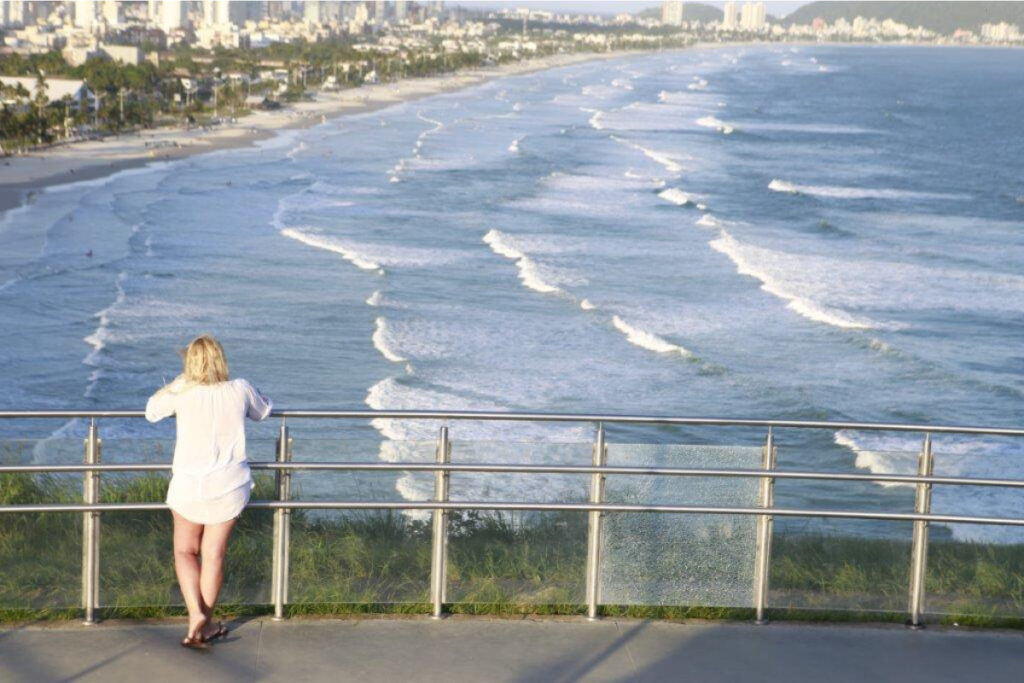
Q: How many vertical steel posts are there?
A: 6